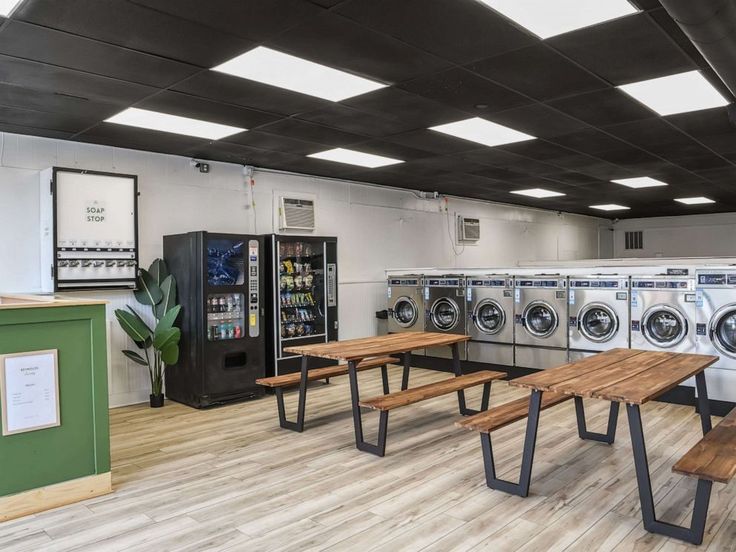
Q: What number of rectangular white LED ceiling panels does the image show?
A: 11